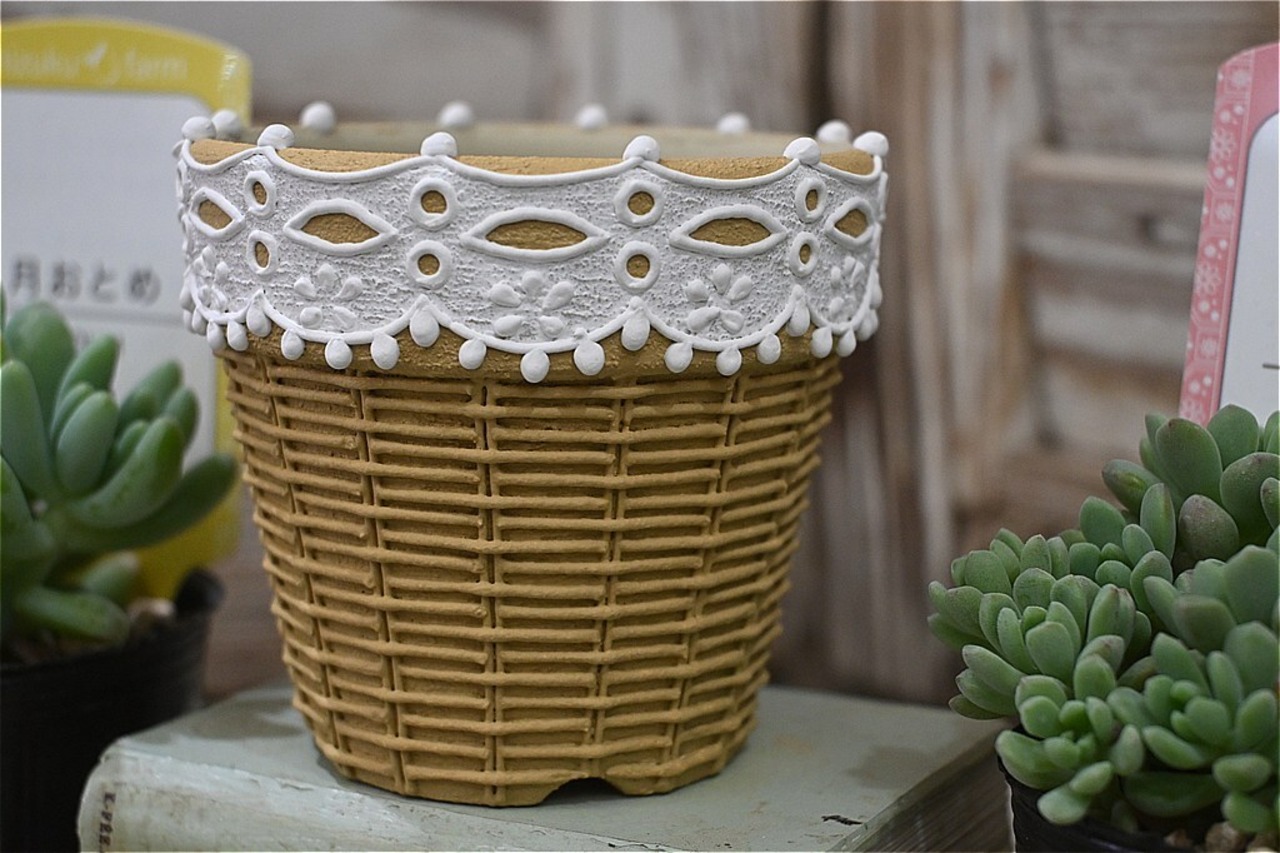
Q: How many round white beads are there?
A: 12